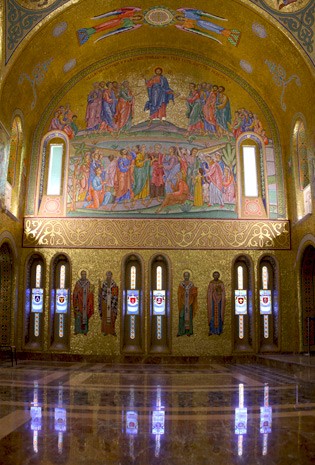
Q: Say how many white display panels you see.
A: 6